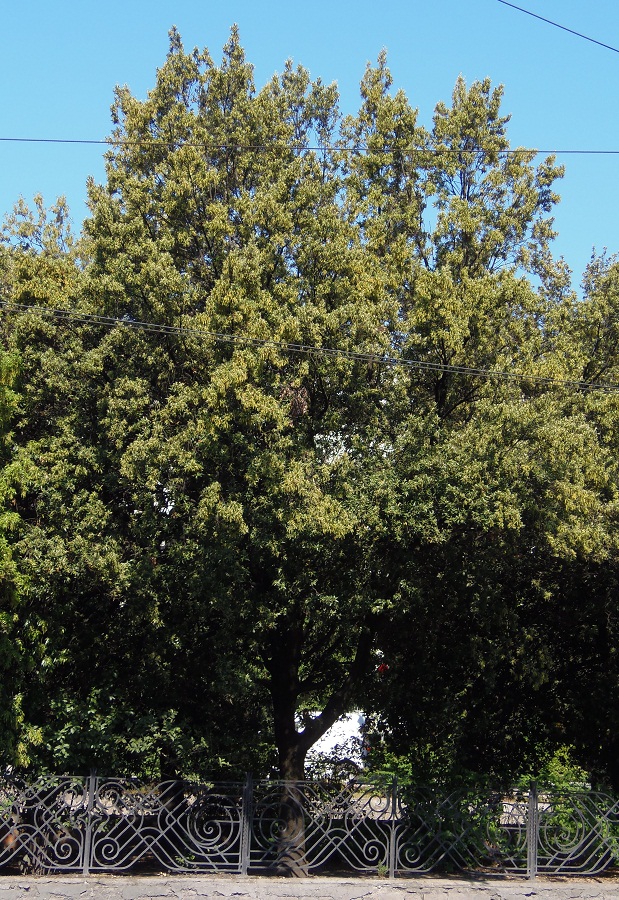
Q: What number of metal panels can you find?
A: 5